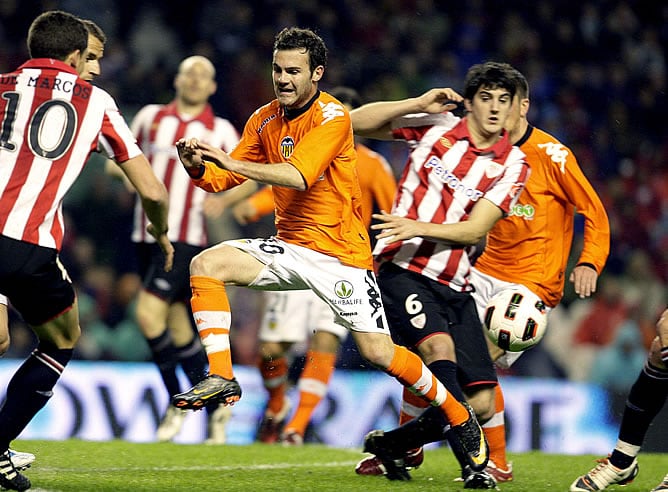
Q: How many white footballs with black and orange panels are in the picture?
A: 1